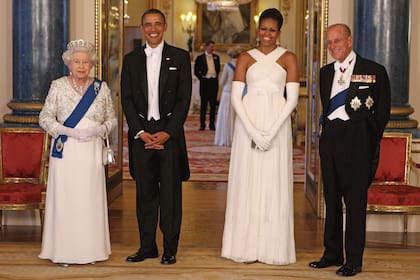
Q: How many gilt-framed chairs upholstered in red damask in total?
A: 2